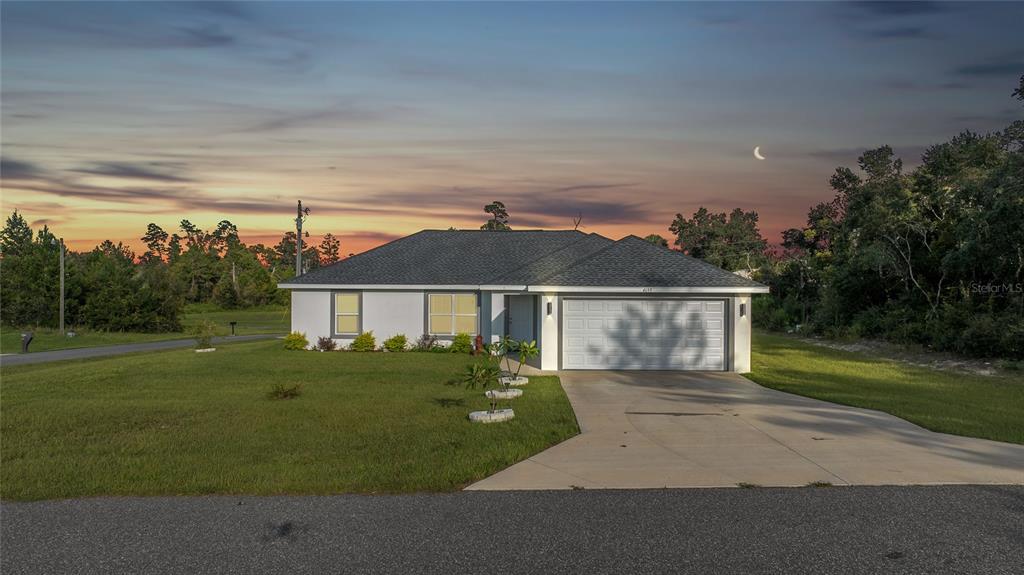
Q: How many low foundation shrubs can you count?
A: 6